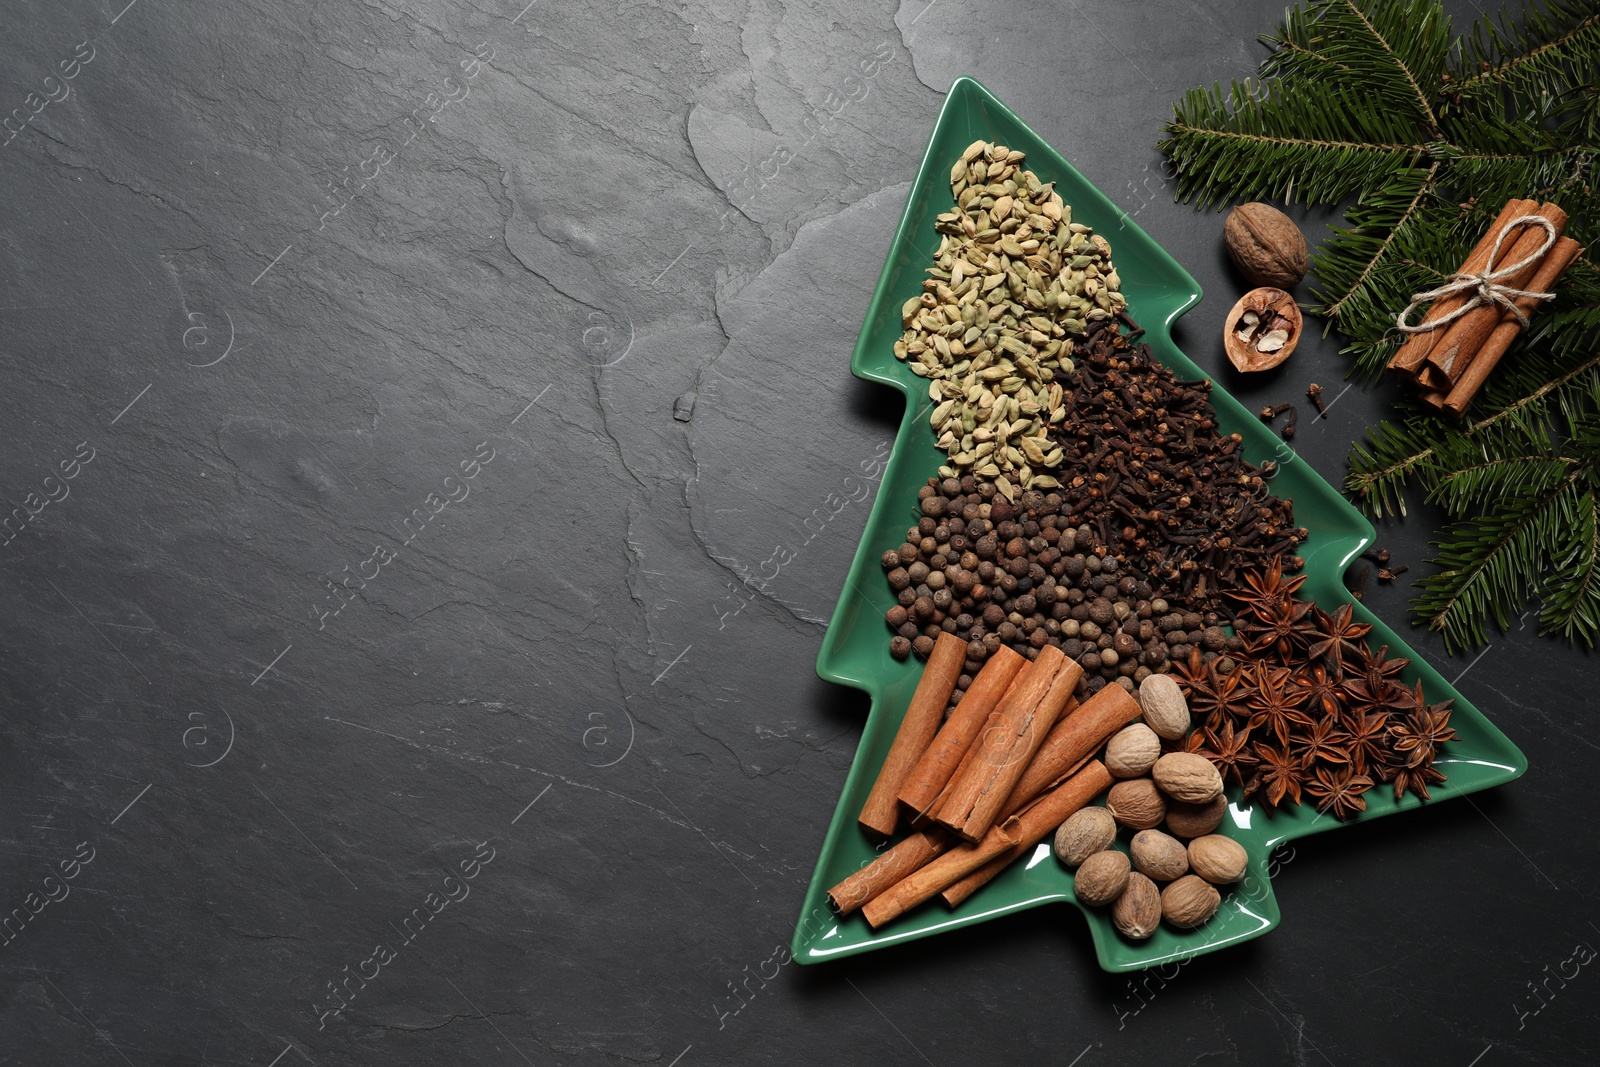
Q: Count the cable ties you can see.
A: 0